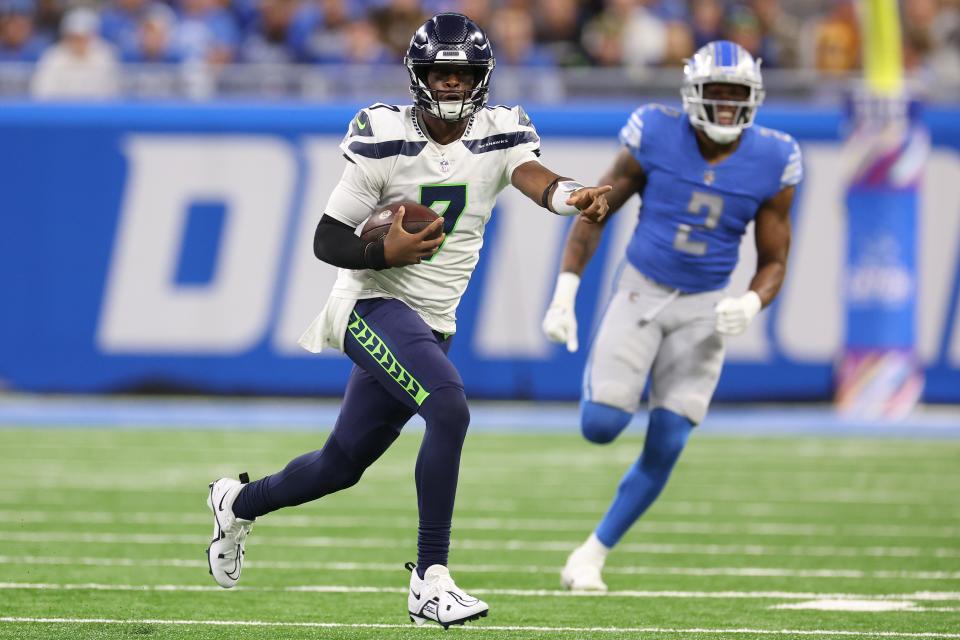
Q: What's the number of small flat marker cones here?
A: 0